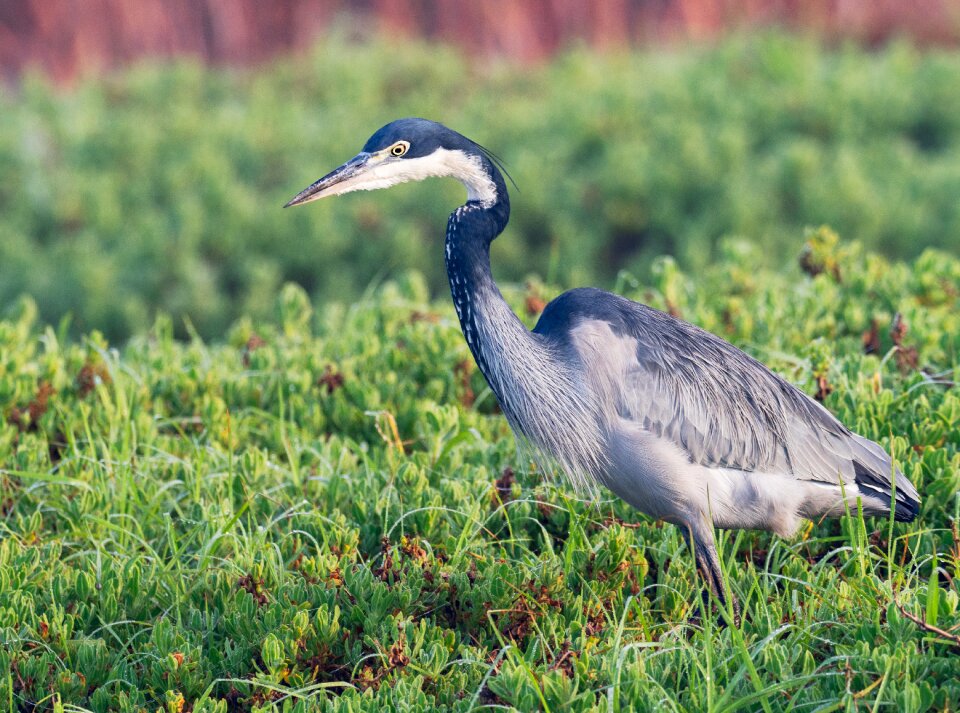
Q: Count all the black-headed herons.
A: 1